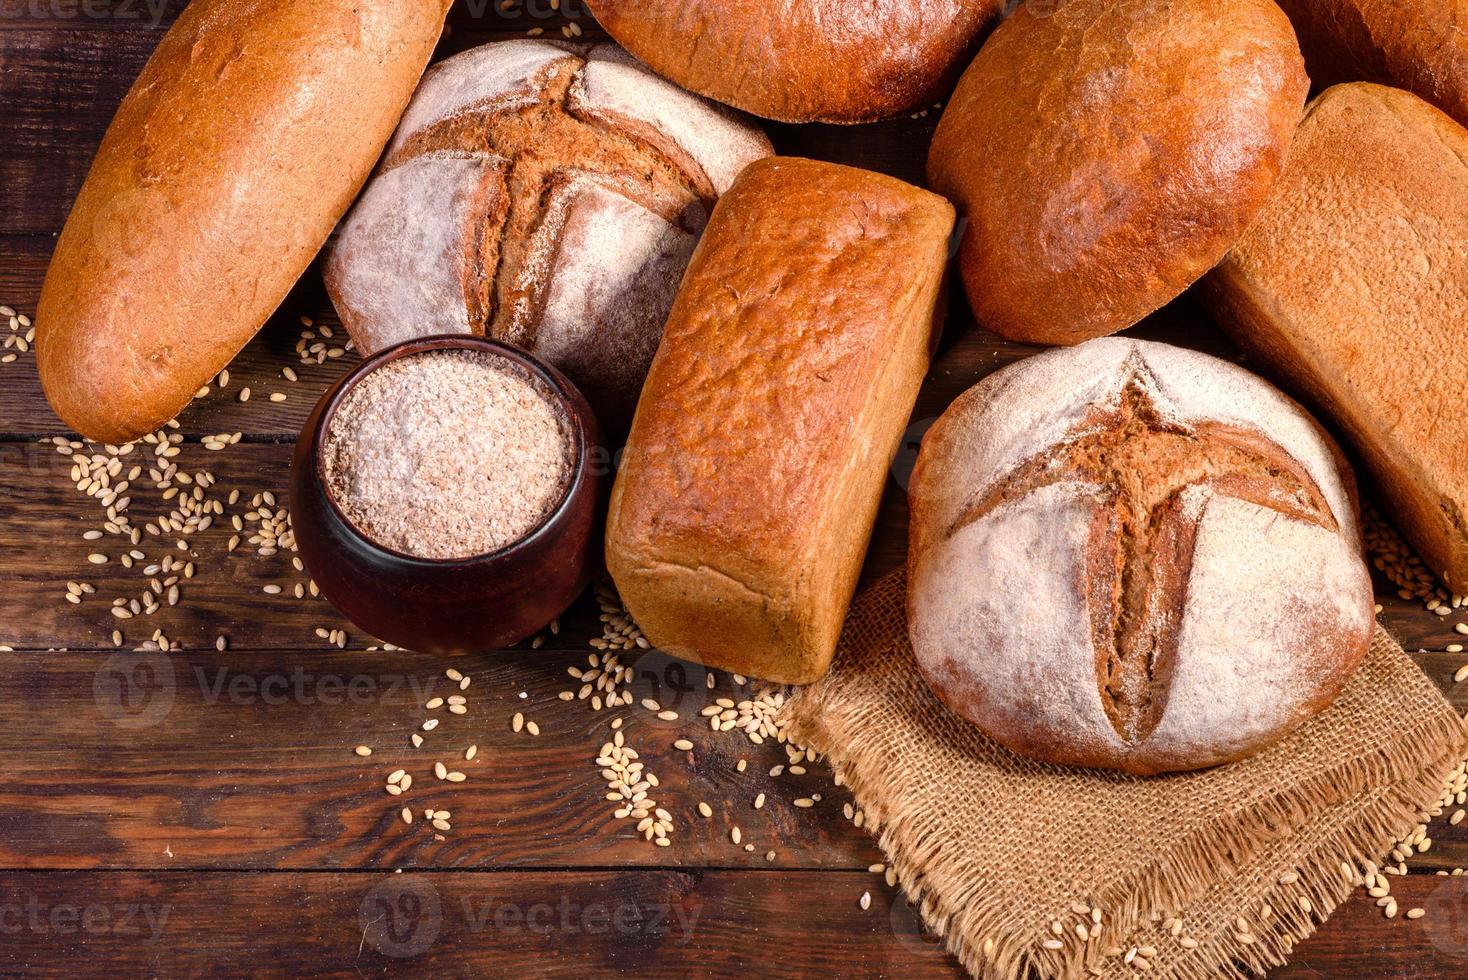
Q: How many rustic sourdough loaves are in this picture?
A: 2